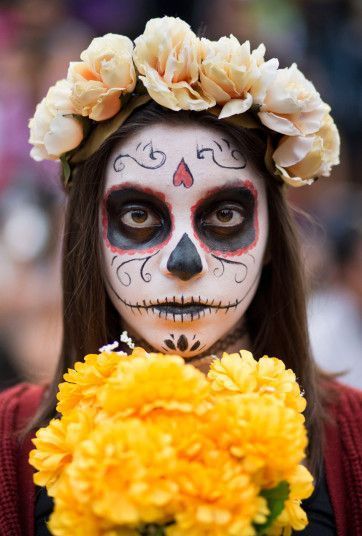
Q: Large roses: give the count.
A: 6